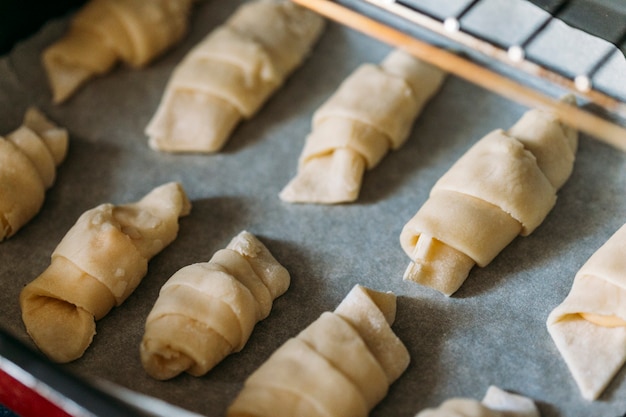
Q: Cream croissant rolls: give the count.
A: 10